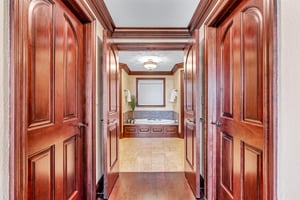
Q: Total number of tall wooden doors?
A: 4